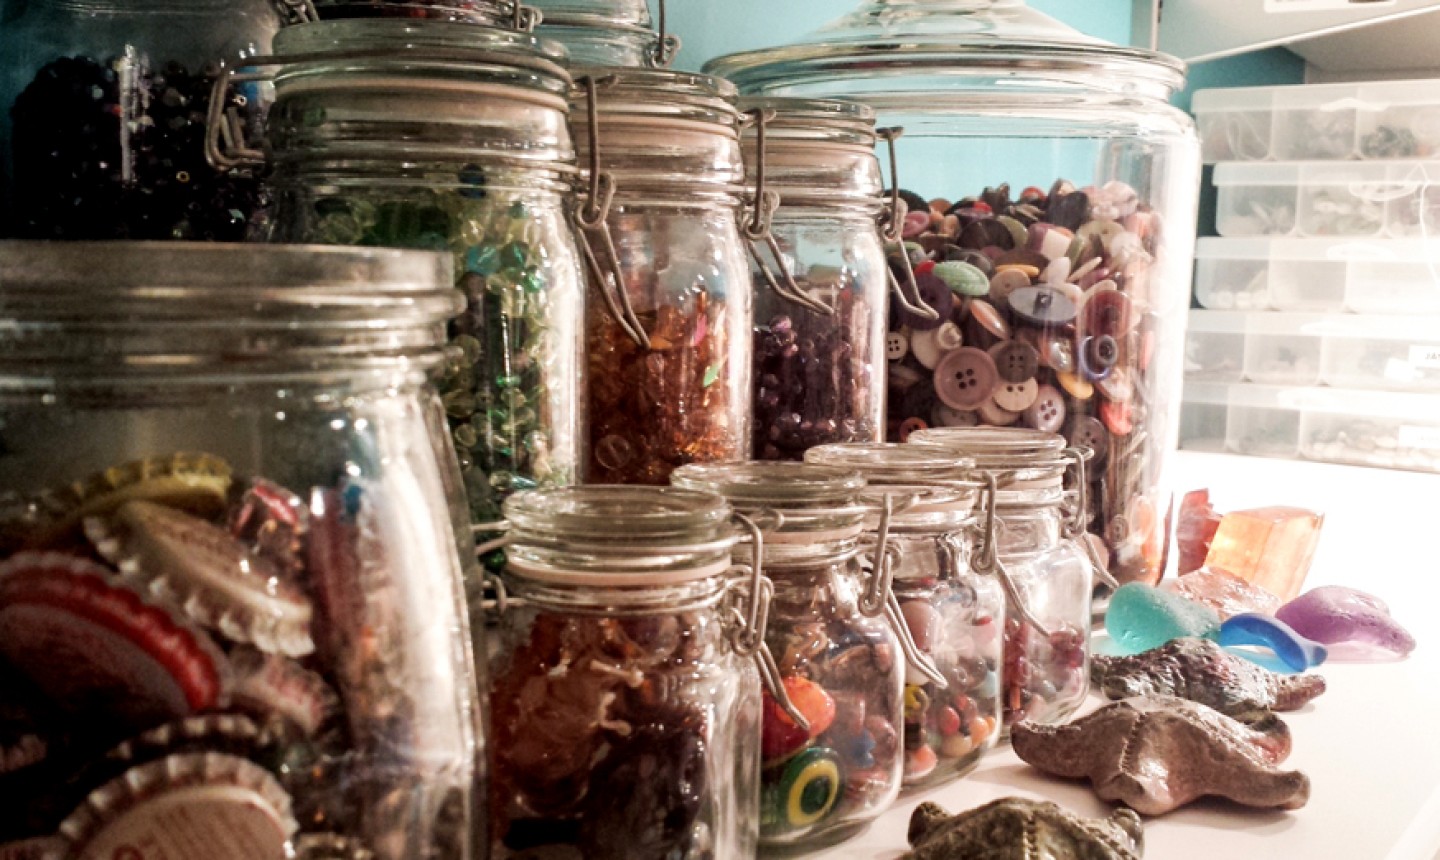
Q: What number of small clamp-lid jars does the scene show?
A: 4